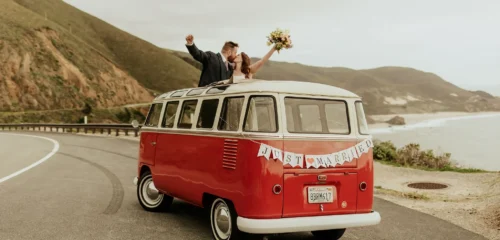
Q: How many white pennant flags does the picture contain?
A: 12